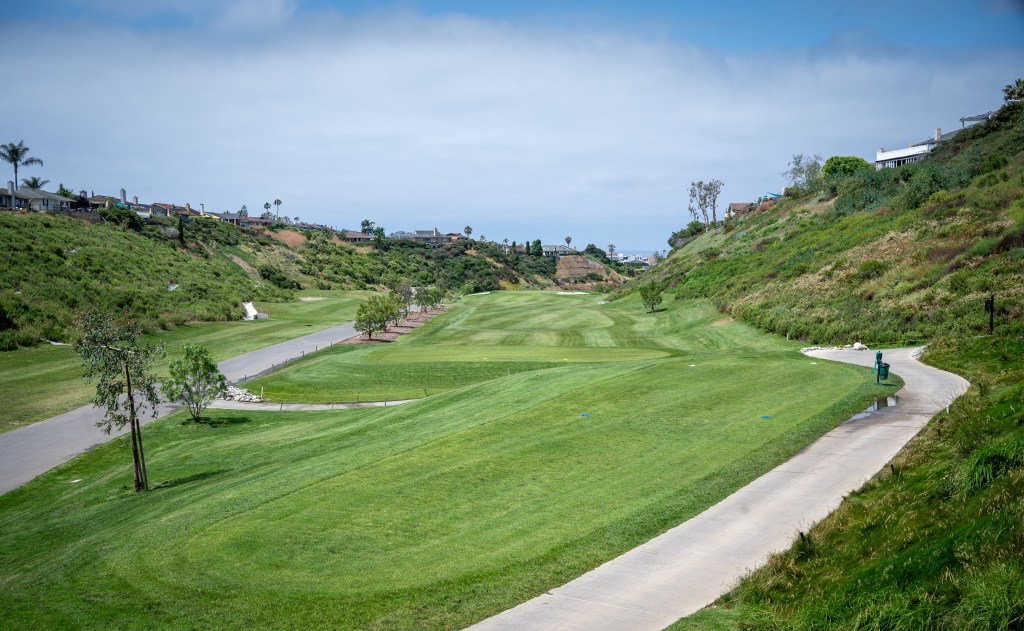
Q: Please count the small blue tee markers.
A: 2